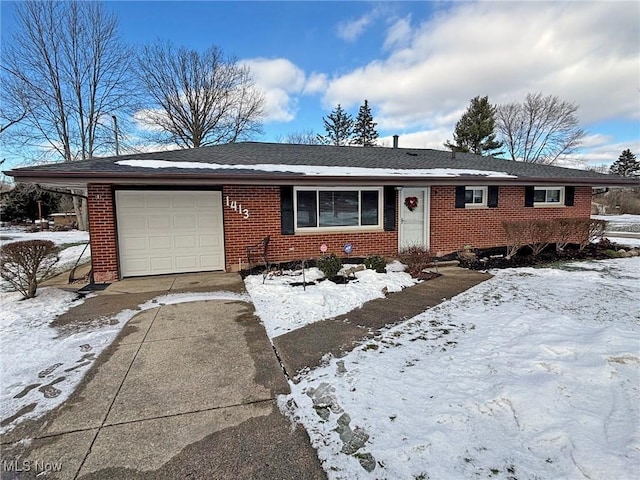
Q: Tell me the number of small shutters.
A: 4